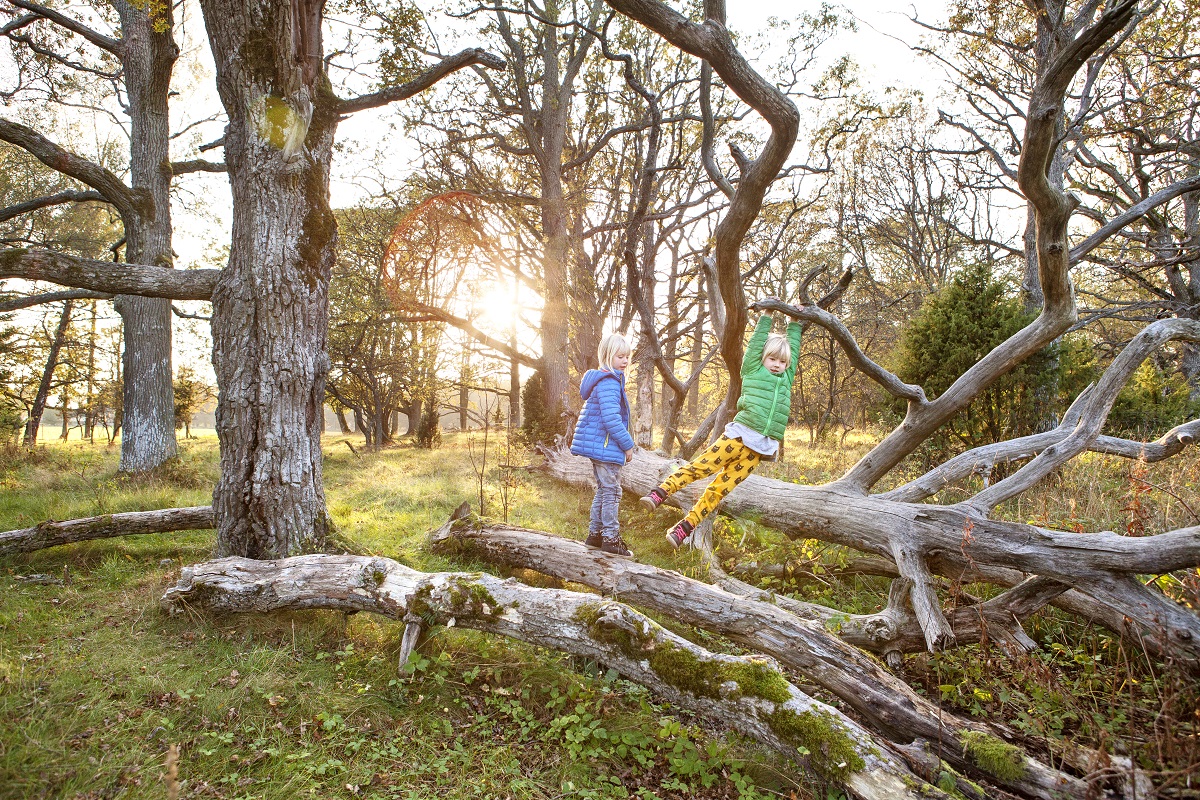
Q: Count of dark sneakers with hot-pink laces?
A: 2